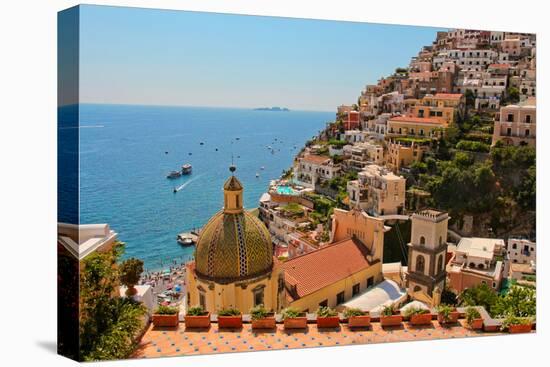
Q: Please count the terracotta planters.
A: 12